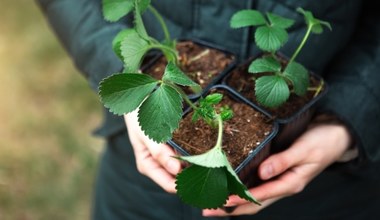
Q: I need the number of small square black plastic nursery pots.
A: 3